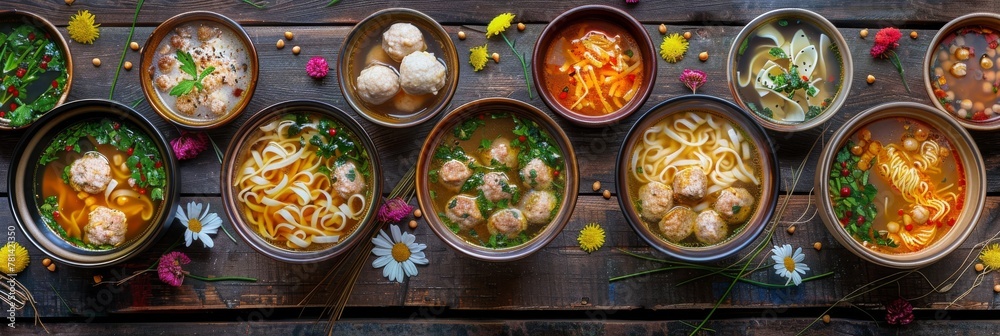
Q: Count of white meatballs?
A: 3